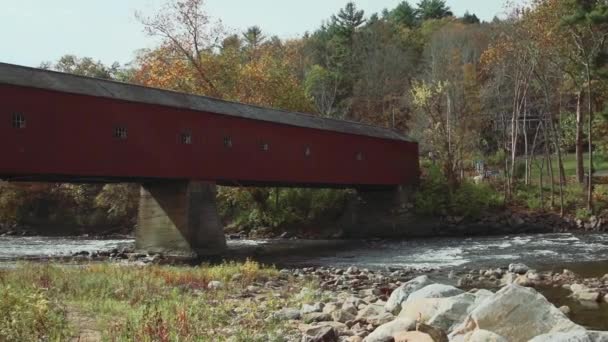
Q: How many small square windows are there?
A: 7